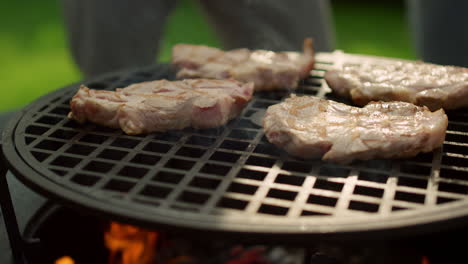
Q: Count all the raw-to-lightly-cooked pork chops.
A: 4